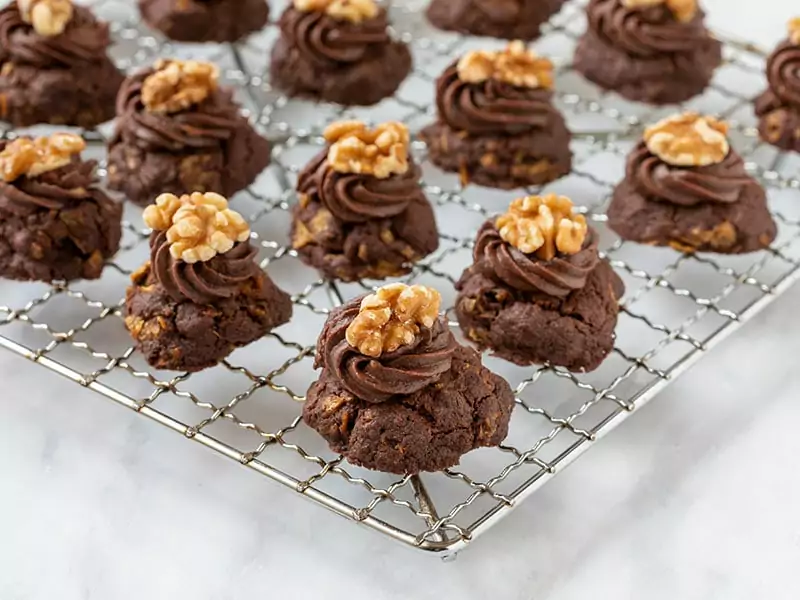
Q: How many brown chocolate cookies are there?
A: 14